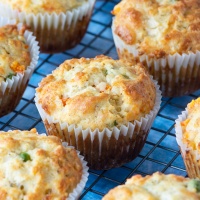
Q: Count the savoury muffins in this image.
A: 7